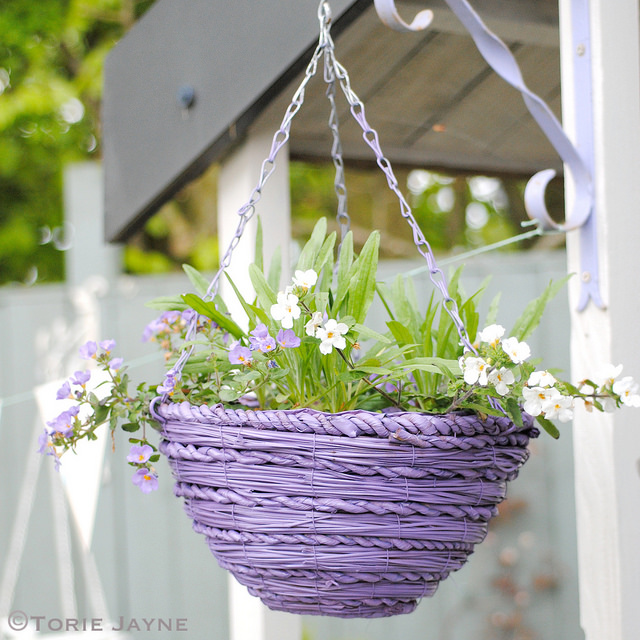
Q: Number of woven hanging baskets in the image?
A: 1